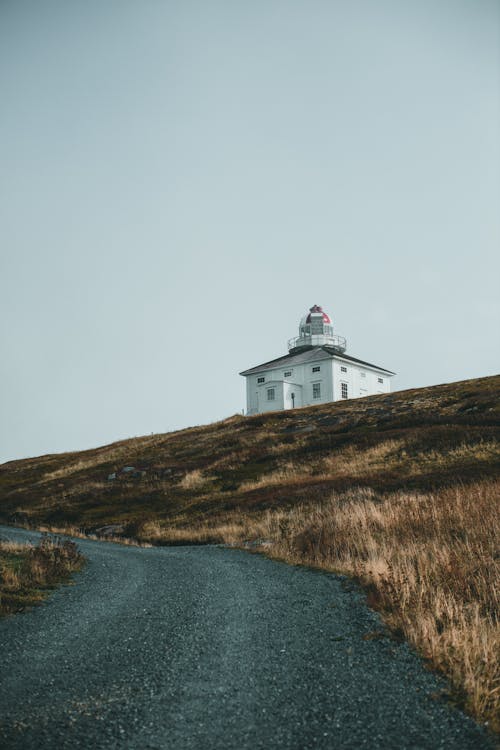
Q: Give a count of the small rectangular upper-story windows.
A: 6